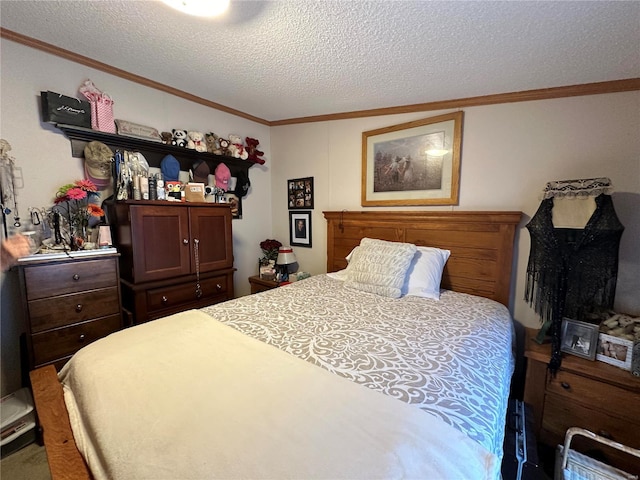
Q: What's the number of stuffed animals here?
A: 7